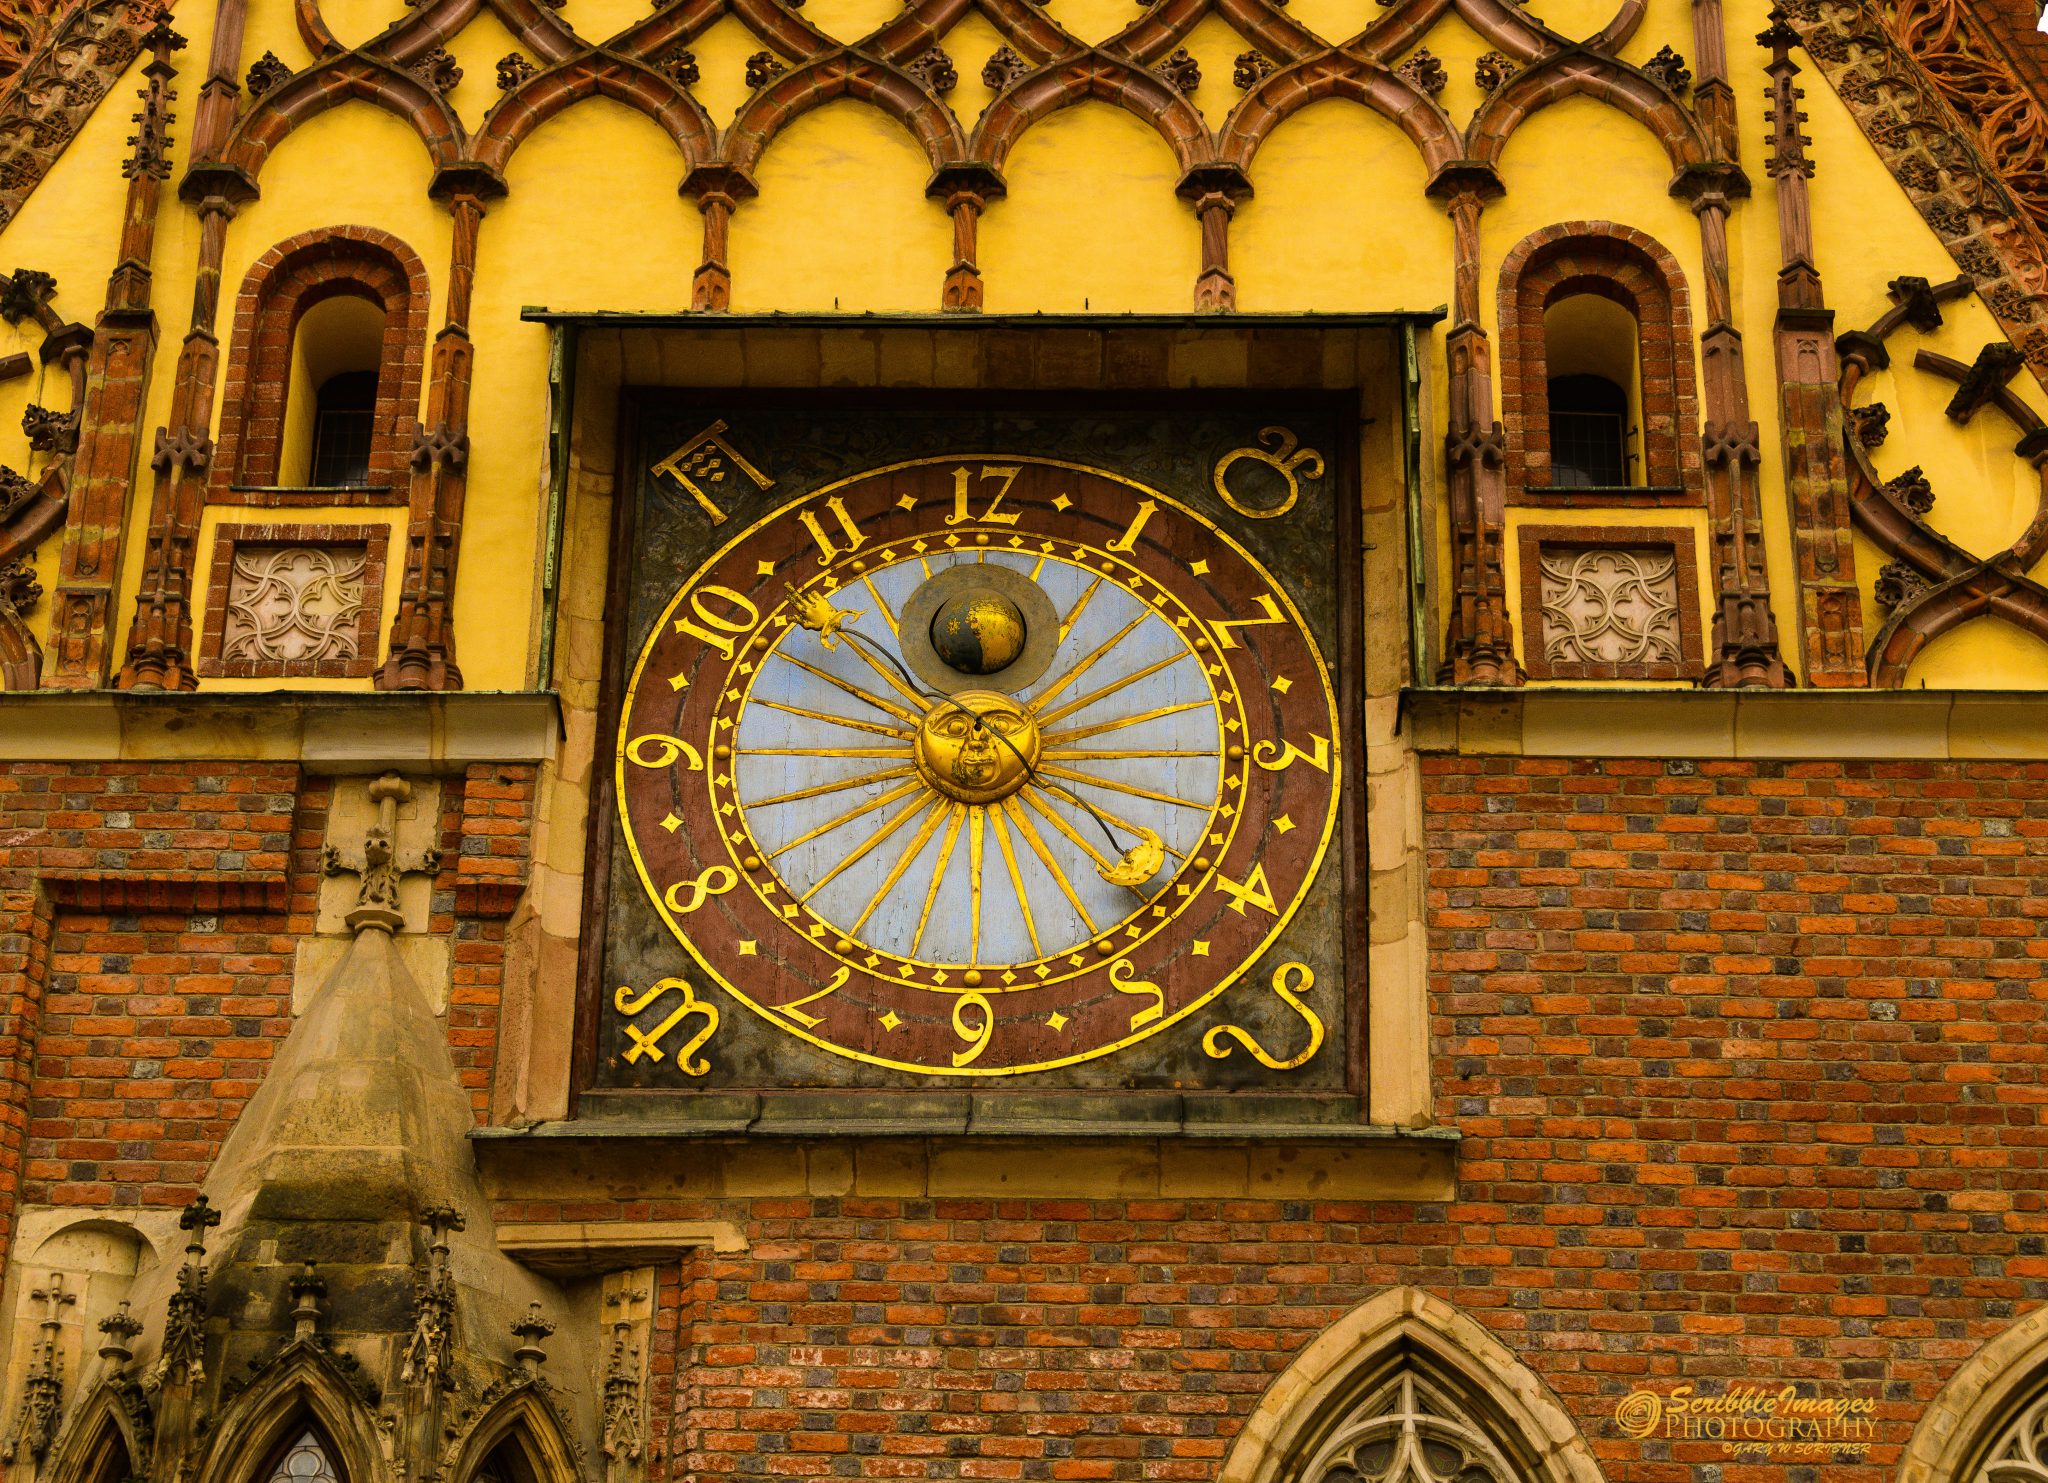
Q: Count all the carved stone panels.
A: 2